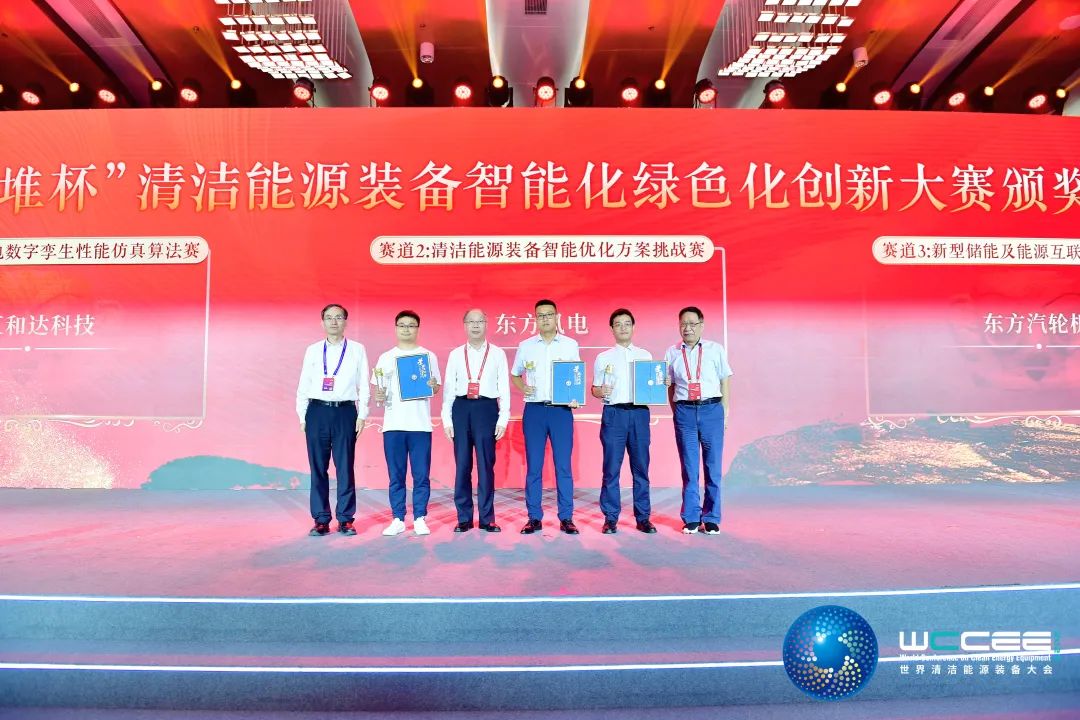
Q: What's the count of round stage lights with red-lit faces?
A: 13